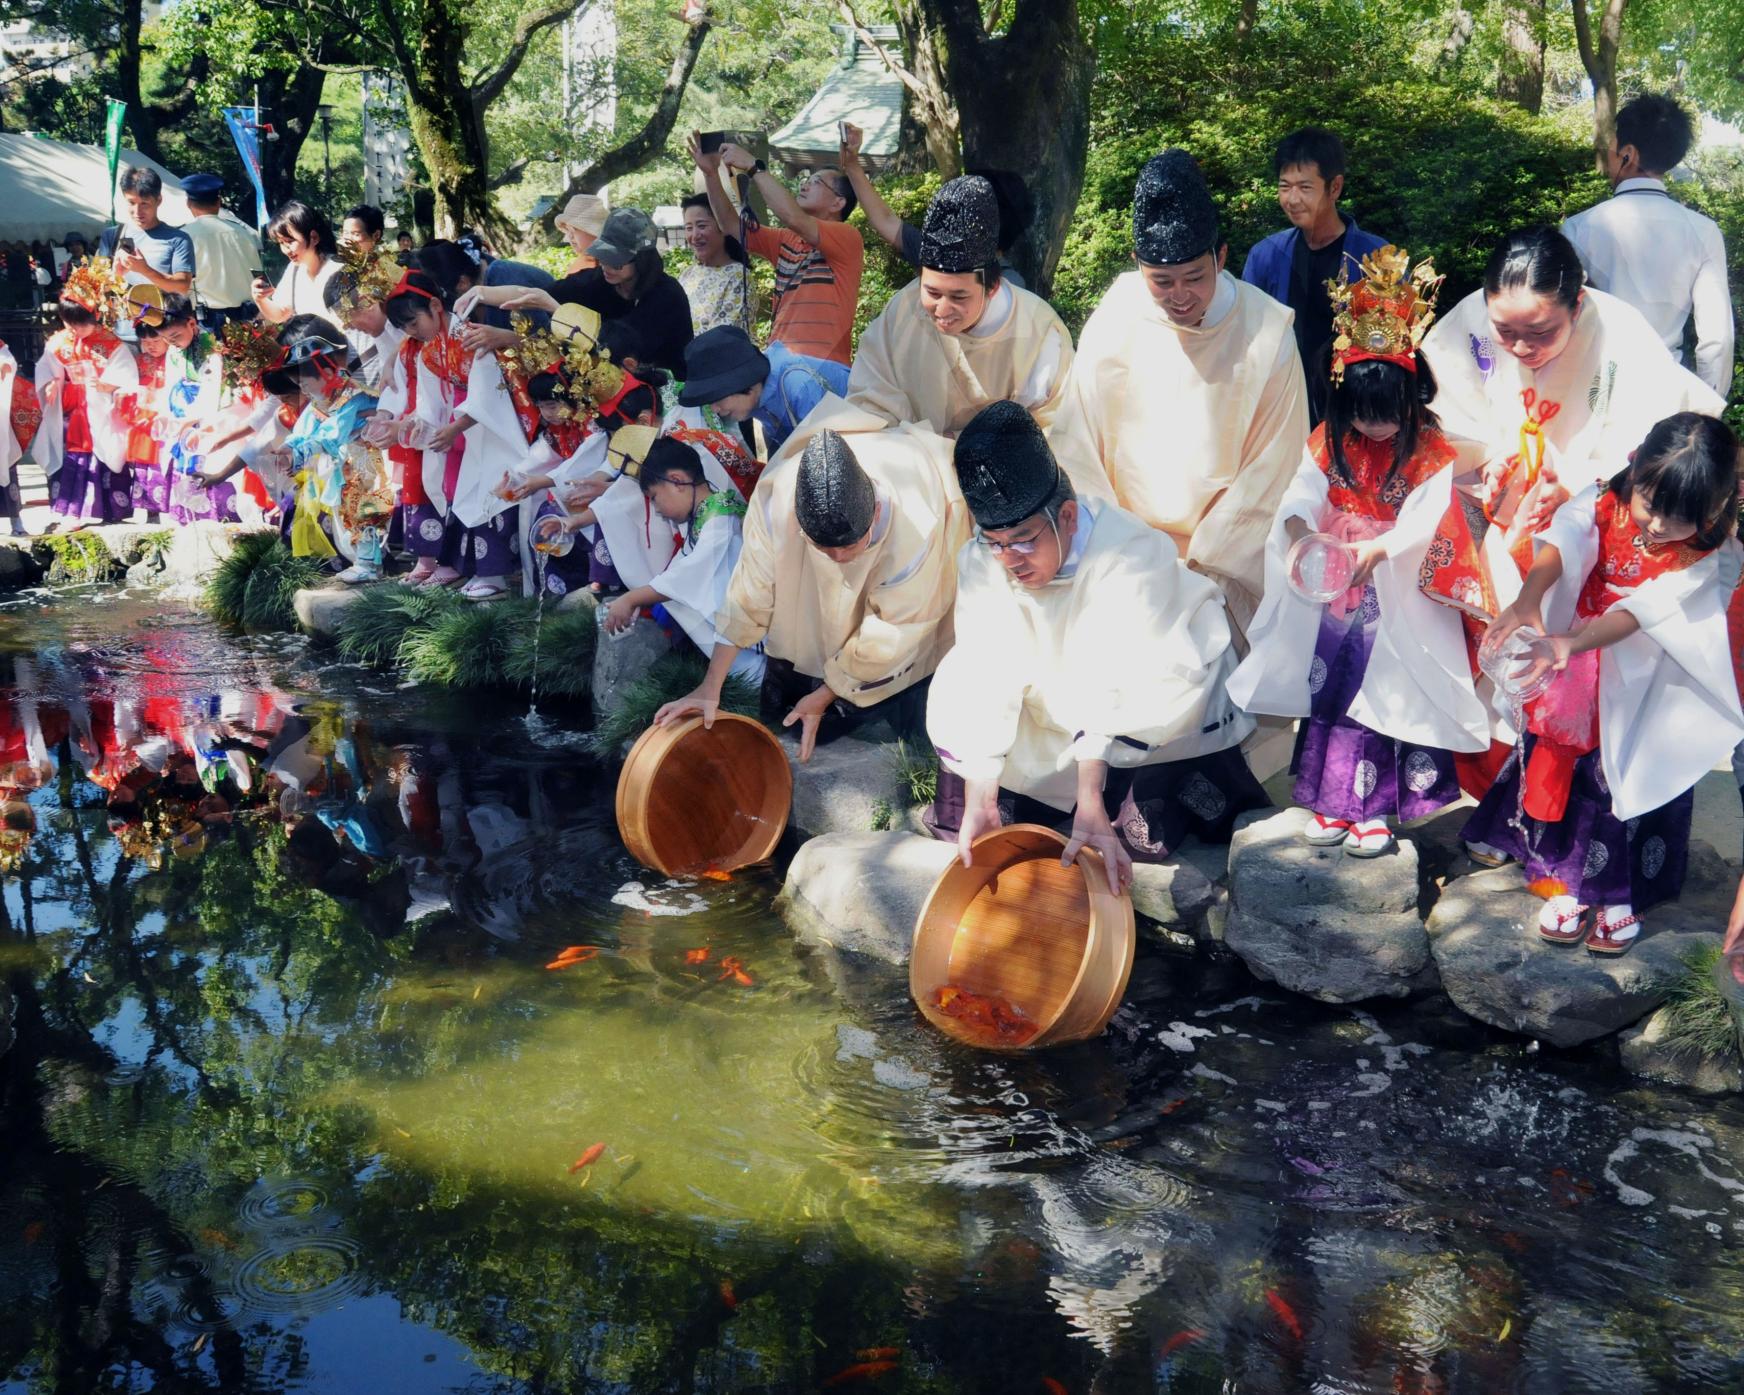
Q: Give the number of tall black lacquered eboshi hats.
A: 4